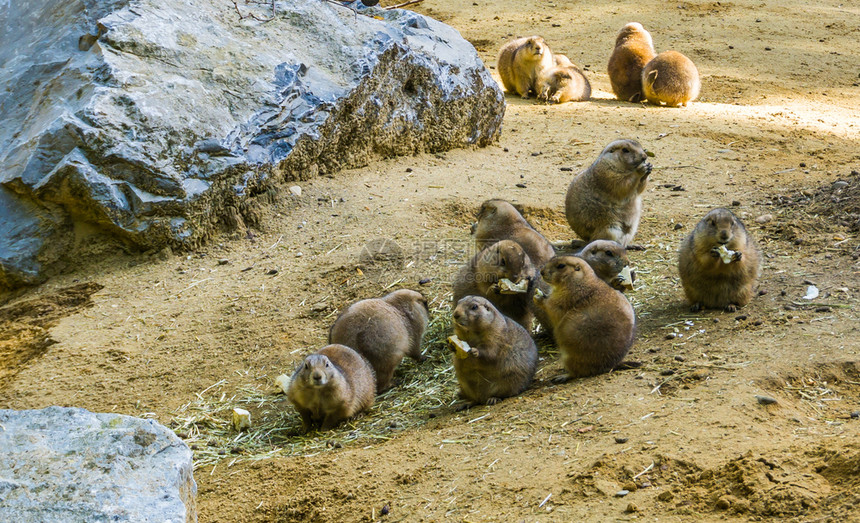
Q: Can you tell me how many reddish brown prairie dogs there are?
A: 2